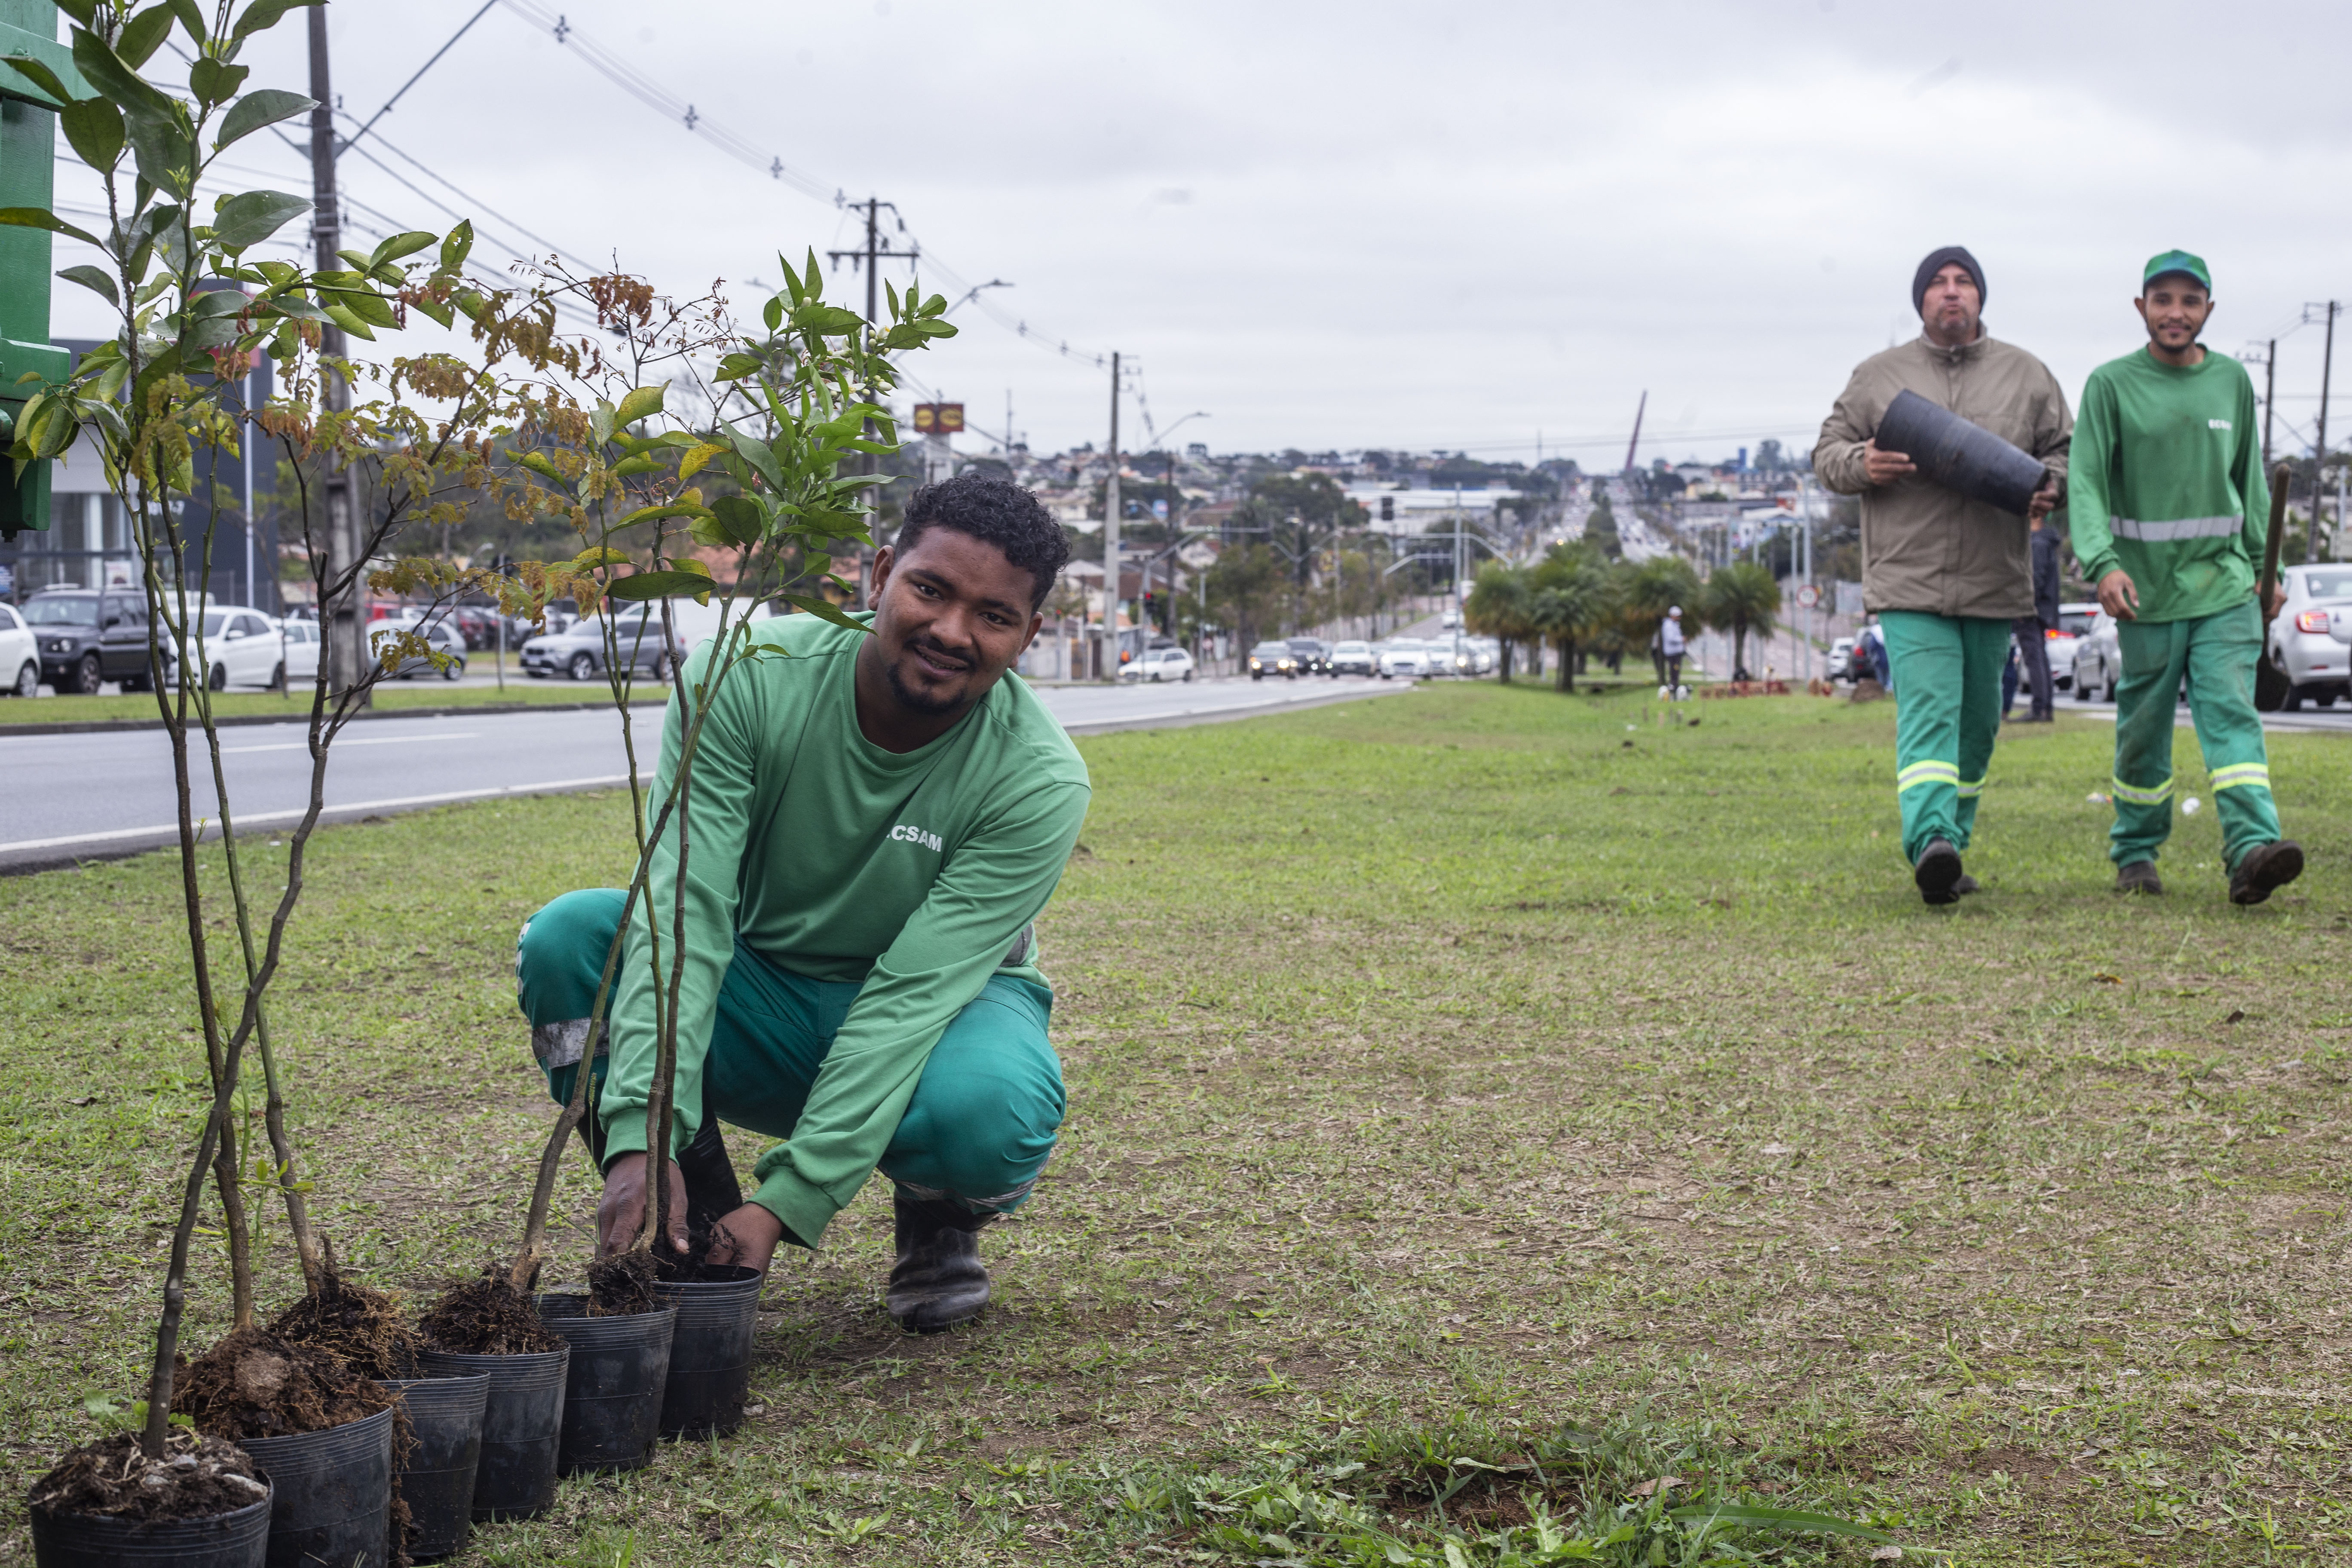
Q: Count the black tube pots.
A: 7